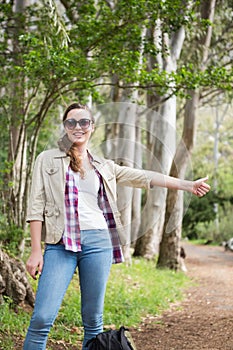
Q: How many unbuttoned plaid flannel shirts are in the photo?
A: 1